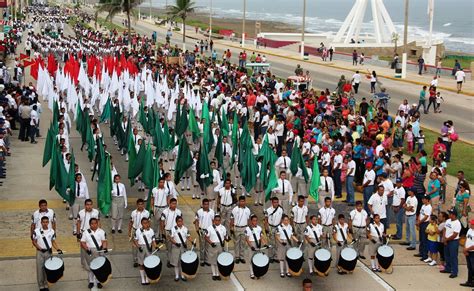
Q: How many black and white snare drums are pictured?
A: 10